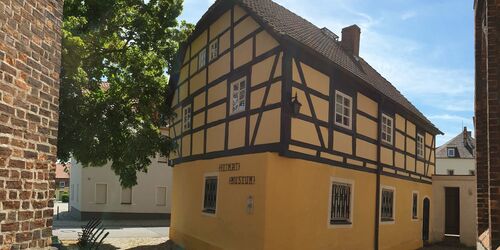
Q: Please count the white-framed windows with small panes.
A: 7